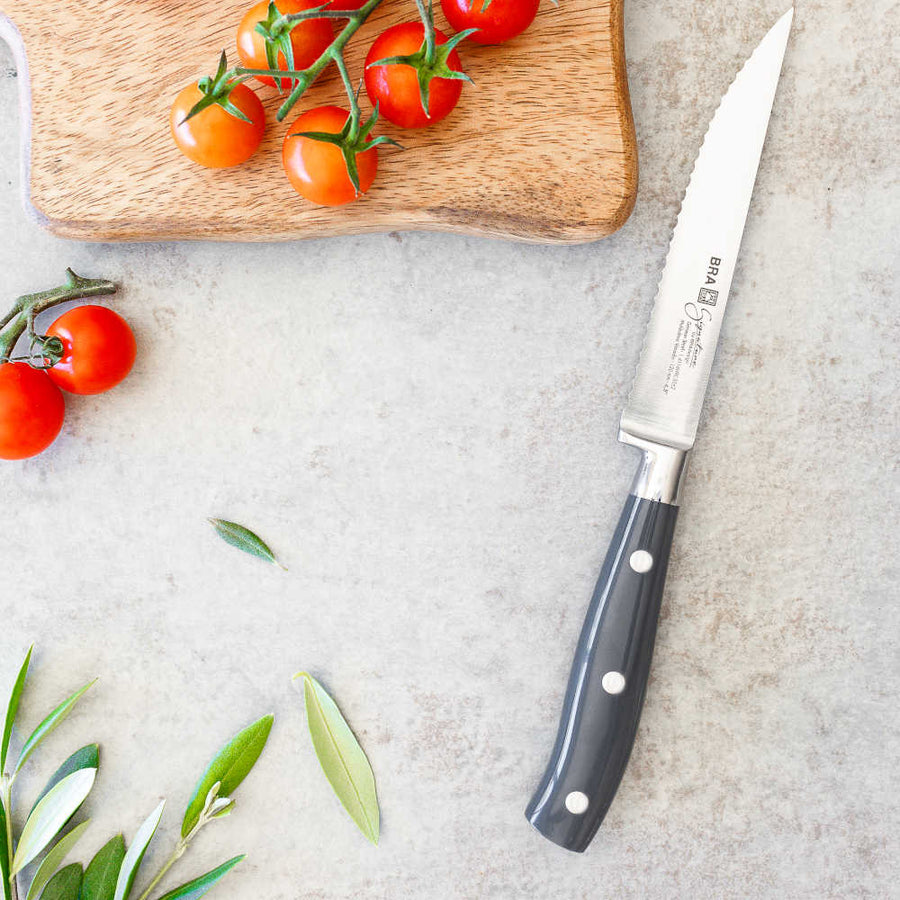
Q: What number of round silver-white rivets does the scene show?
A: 3